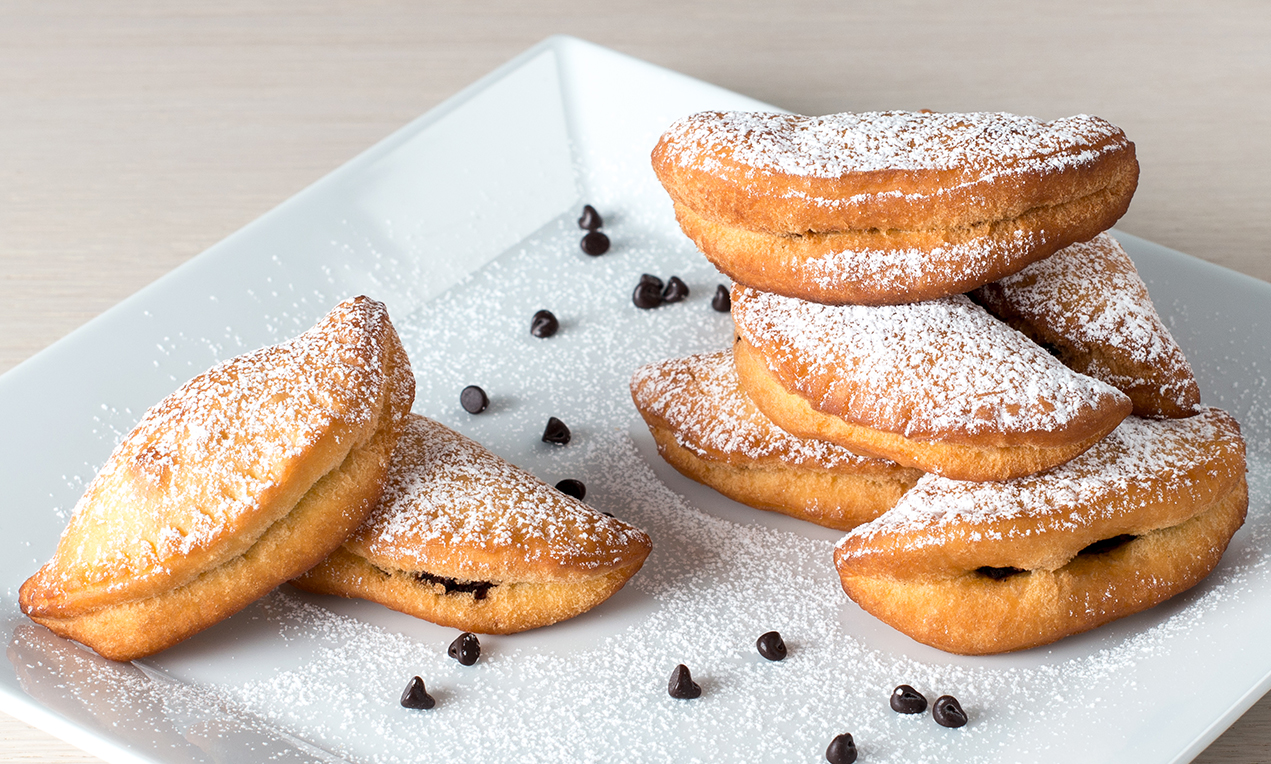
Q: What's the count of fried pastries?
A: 7